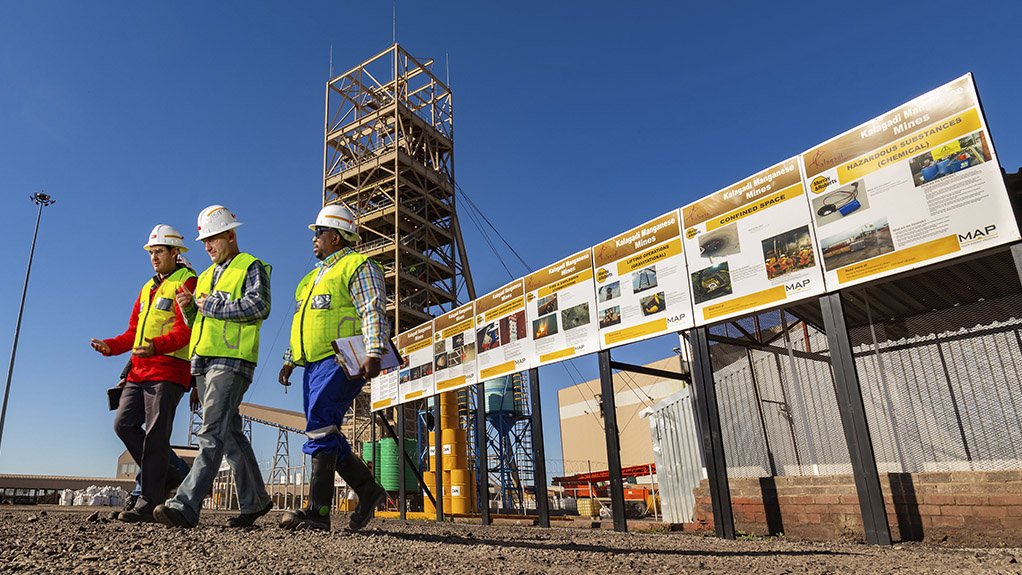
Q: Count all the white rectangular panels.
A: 8